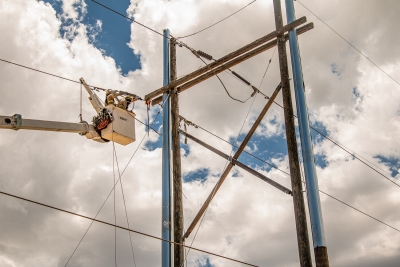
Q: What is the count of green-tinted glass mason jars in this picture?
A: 0